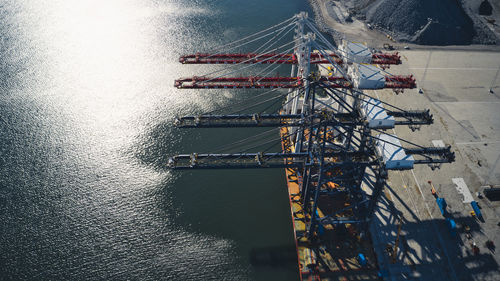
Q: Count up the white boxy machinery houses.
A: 4